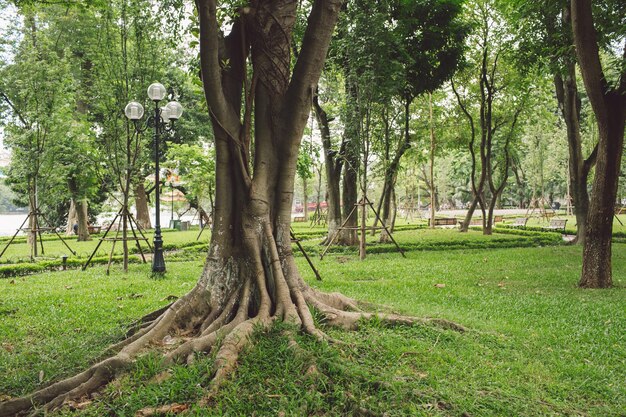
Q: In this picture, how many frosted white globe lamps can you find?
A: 4